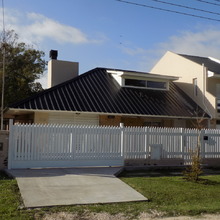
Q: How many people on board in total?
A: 0